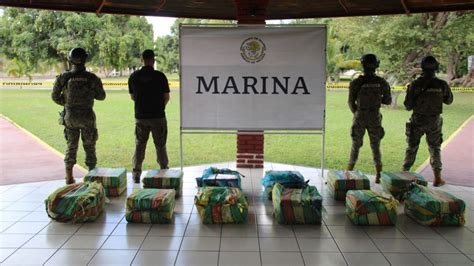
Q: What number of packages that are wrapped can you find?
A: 12